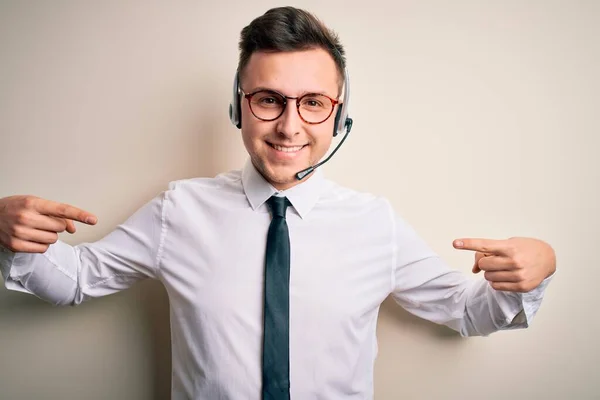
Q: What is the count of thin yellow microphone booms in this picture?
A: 0